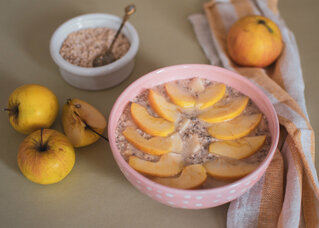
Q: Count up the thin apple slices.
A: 11